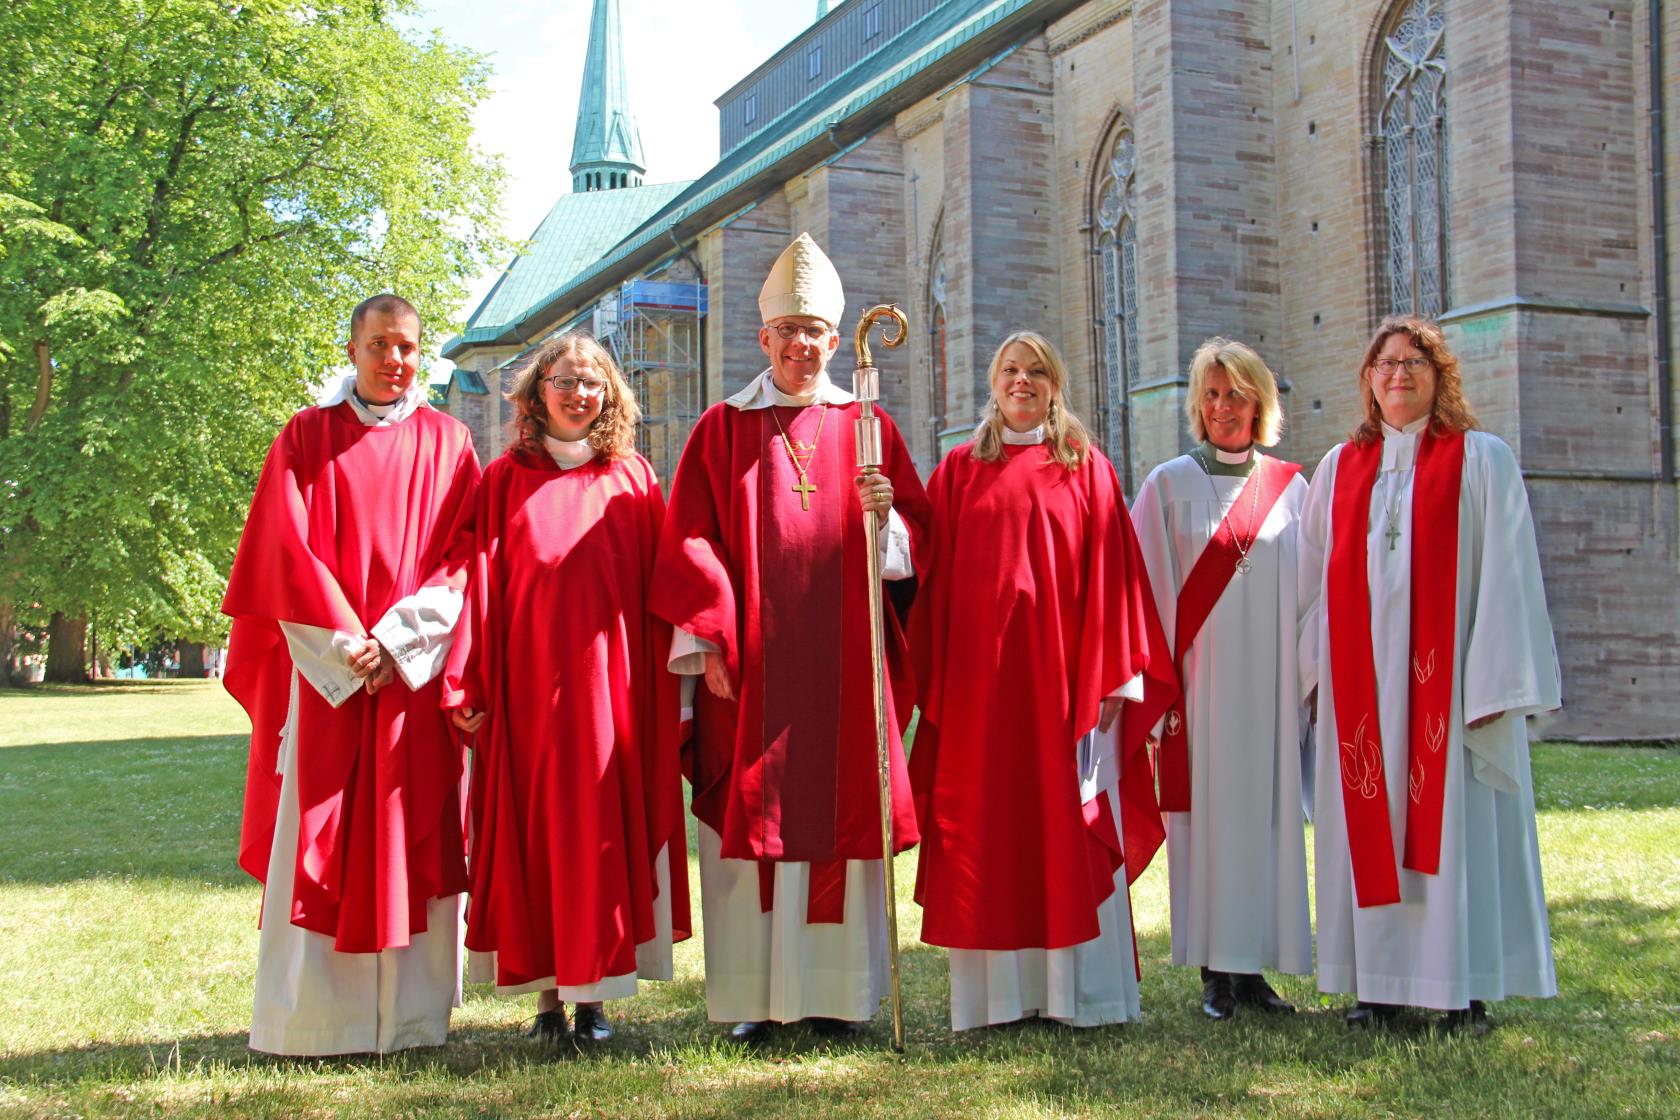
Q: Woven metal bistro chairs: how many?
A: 0